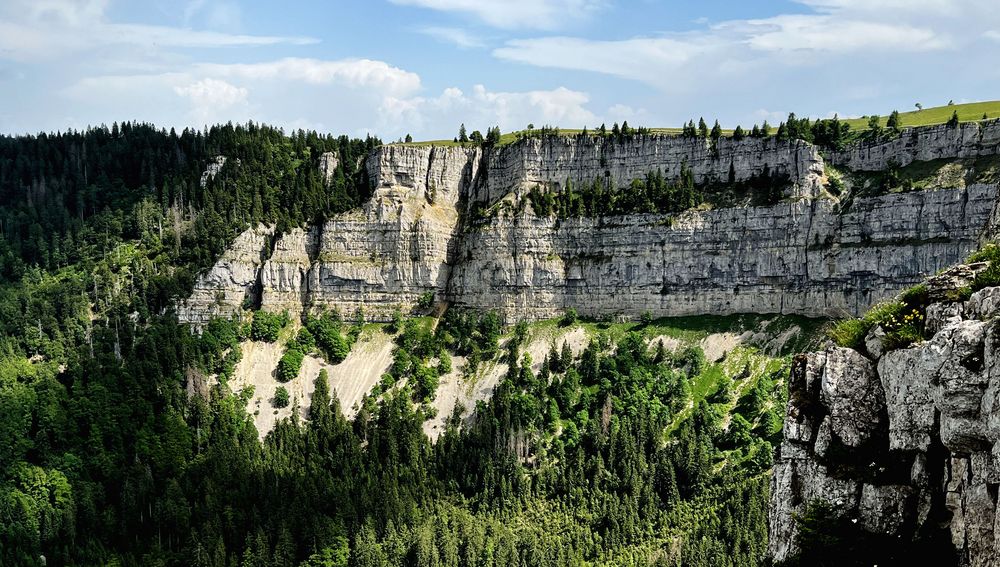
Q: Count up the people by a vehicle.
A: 0